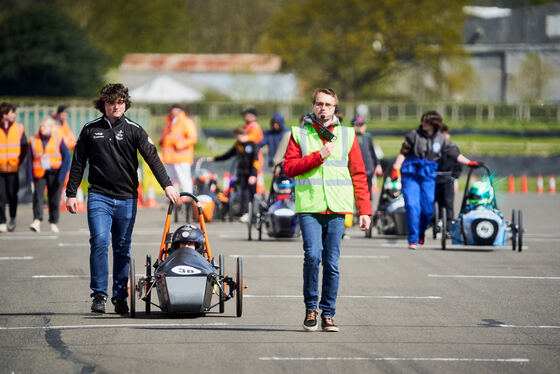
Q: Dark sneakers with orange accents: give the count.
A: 2